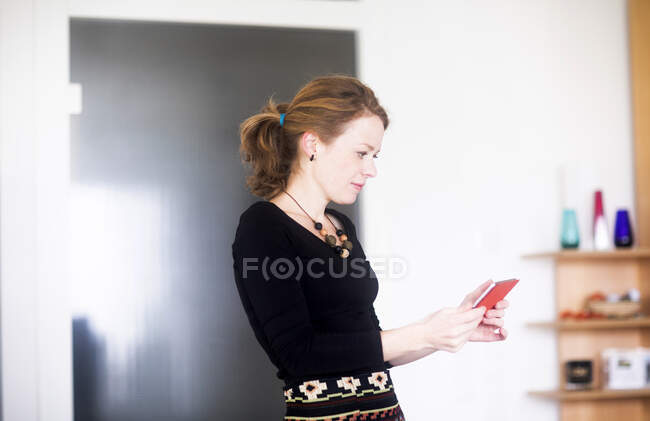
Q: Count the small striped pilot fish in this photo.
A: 0